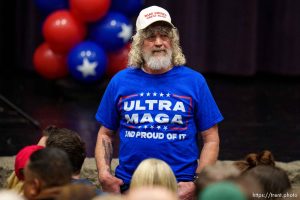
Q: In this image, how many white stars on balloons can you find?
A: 2